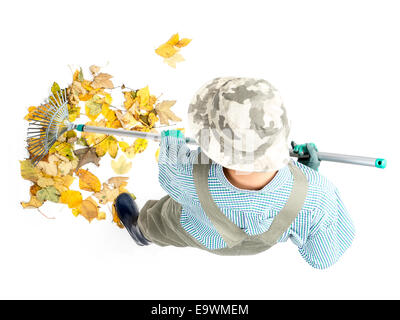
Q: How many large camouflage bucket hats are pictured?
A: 1